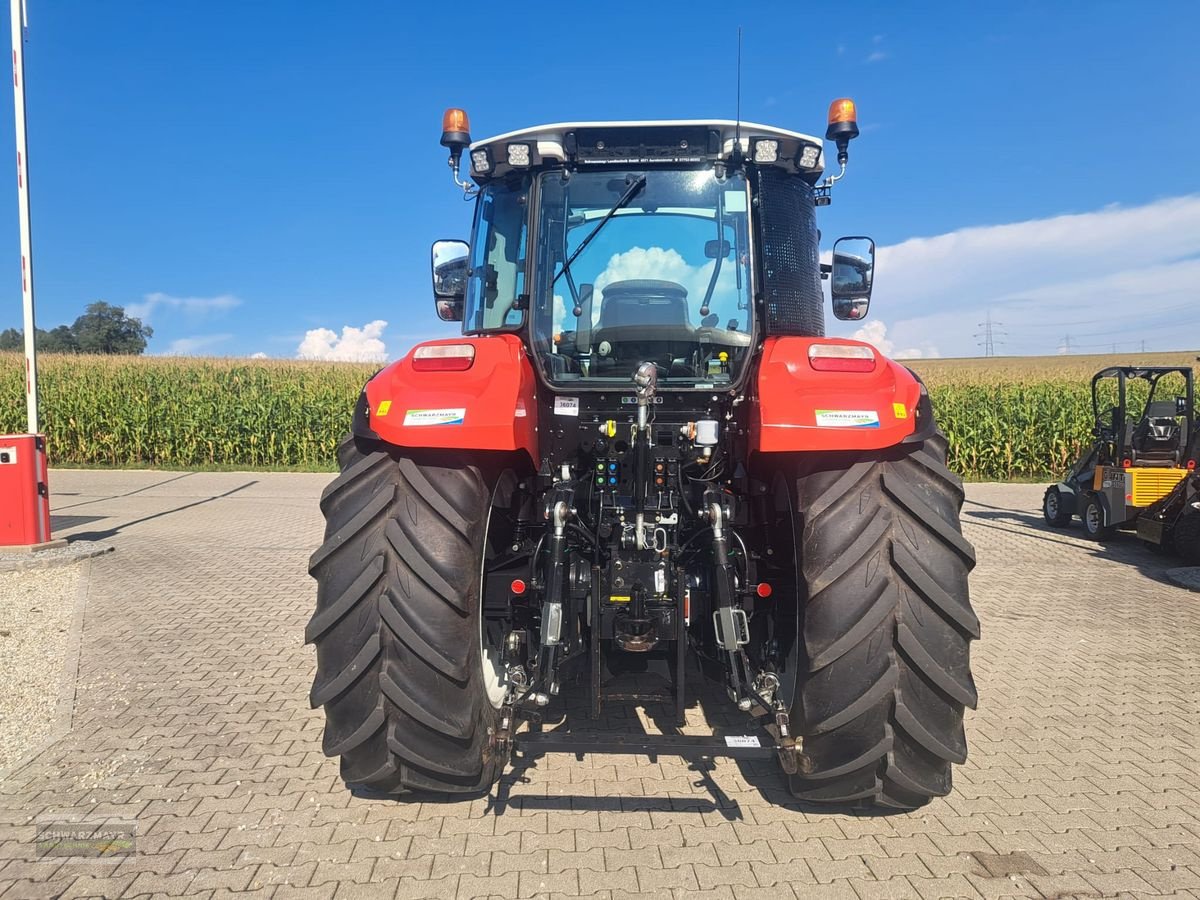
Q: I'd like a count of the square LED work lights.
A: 4